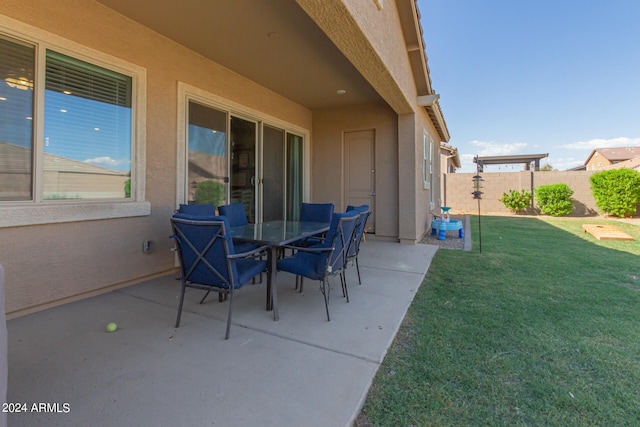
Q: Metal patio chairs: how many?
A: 6